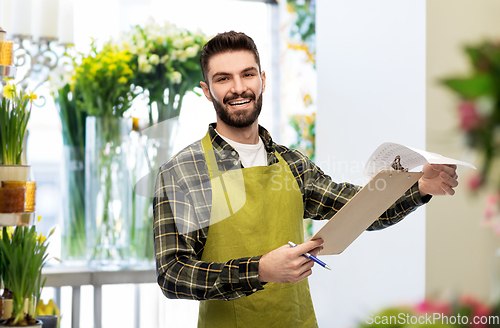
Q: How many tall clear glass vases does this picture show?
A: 3